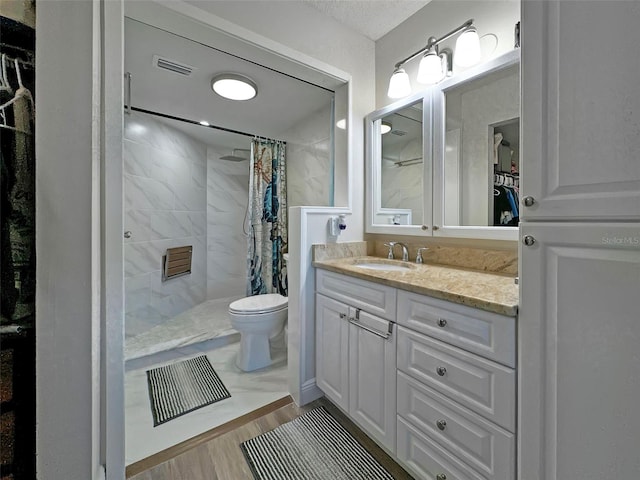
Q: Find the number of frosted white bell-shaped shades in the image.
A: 3